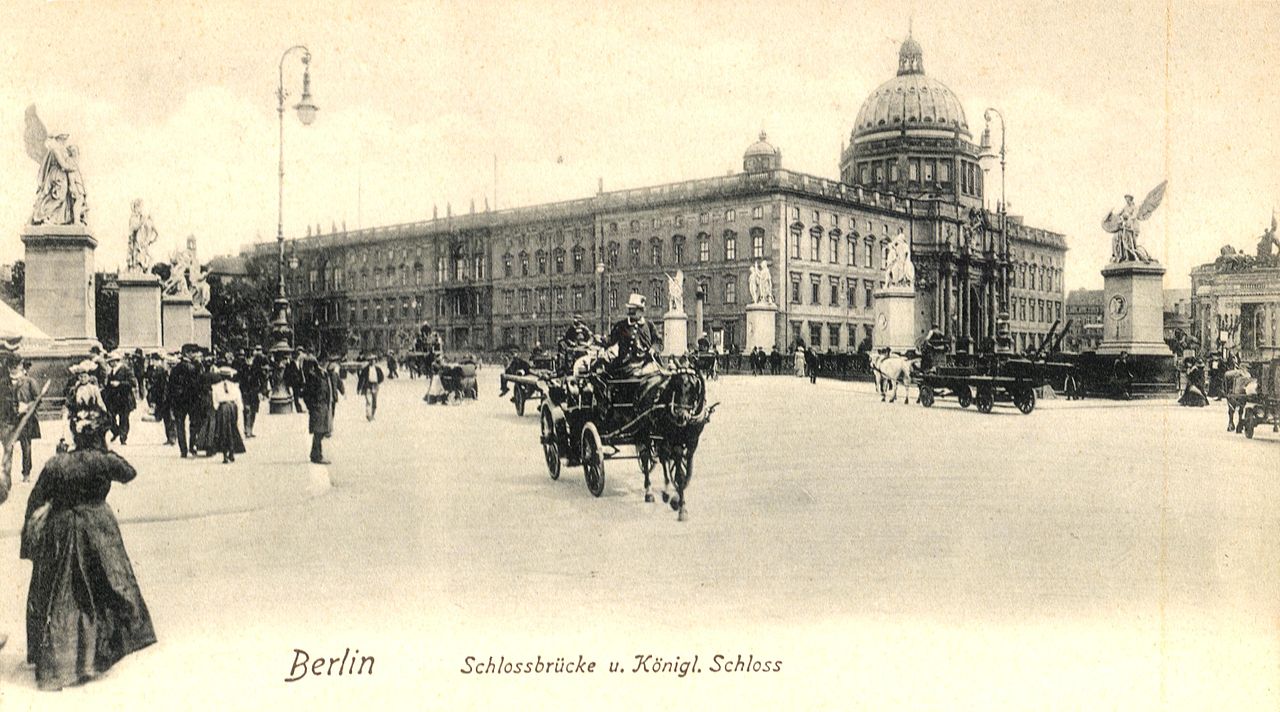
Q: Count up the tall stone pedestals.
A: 8